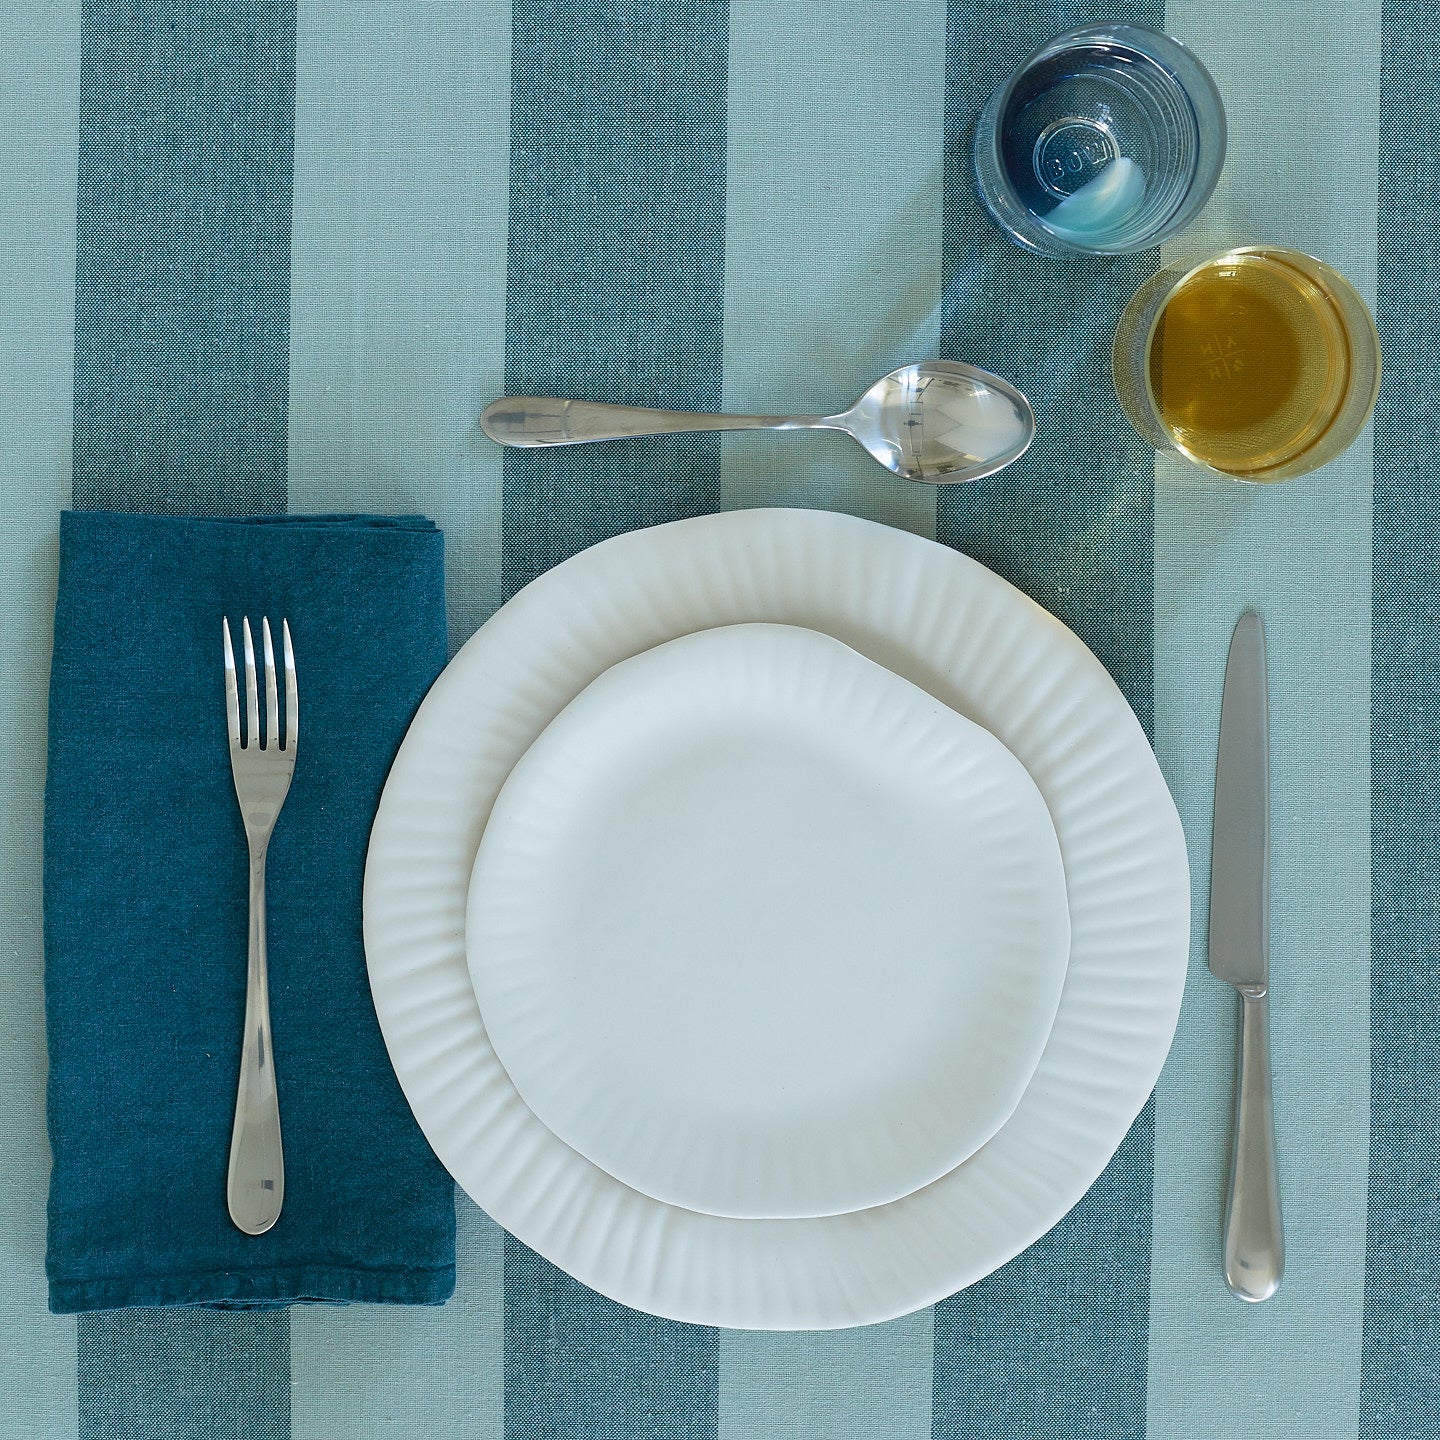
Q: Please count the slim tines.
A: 4